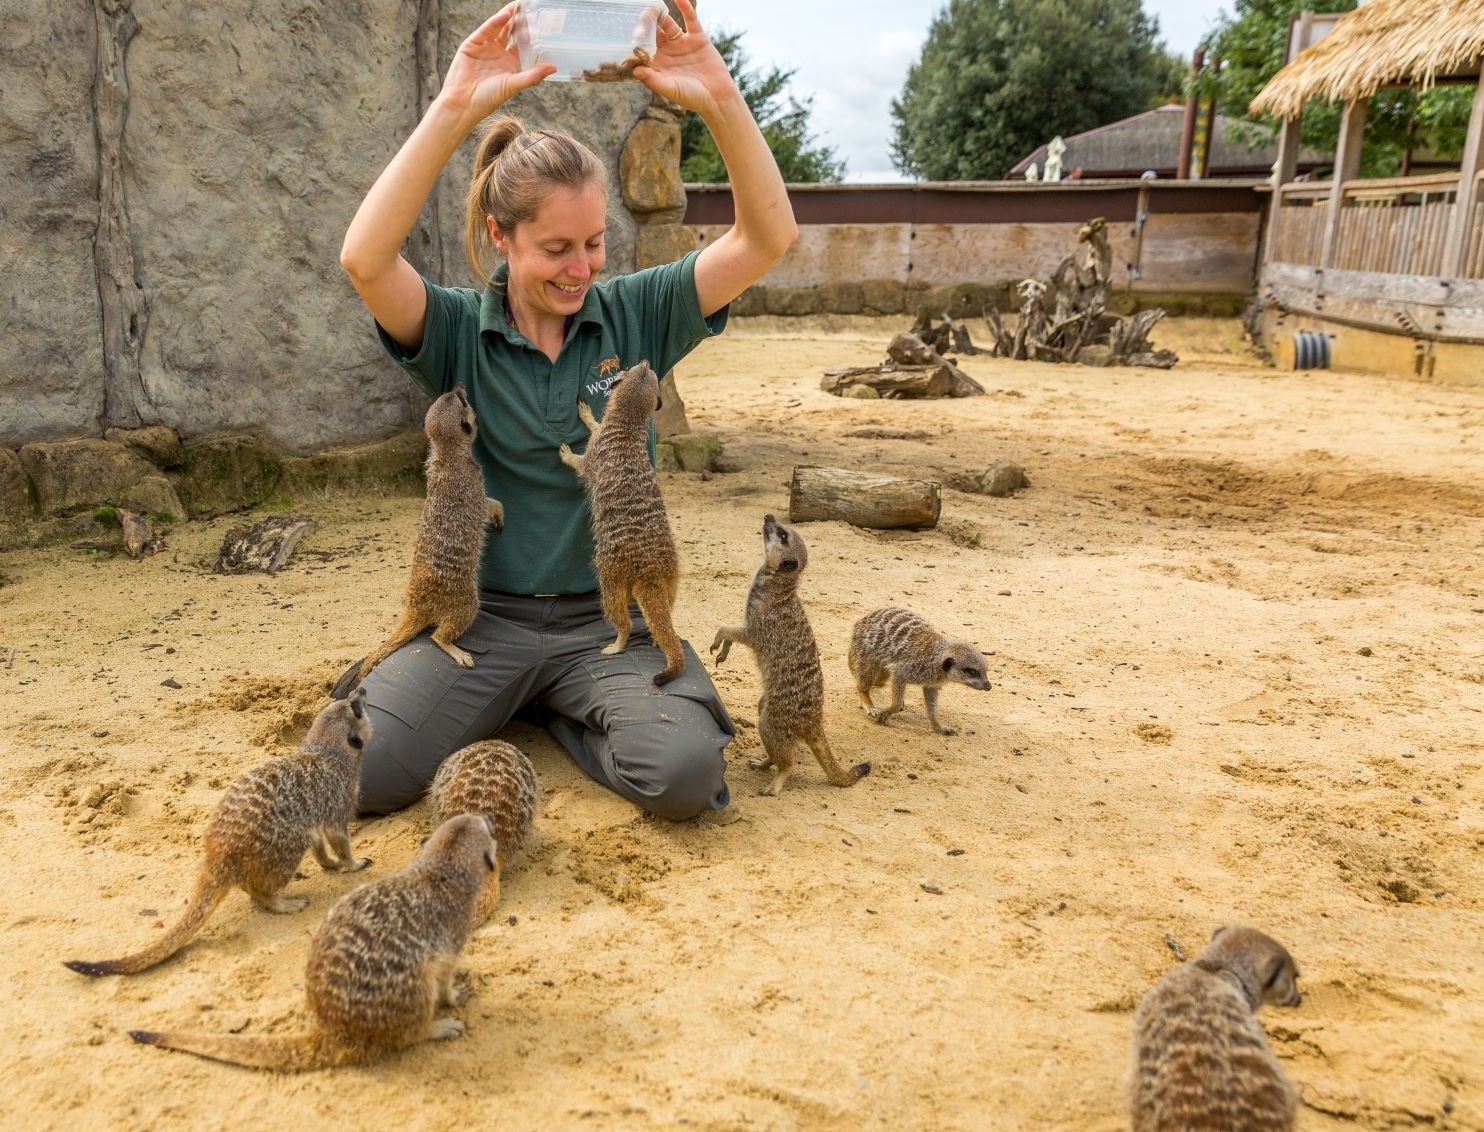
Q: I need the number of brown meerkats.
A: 8